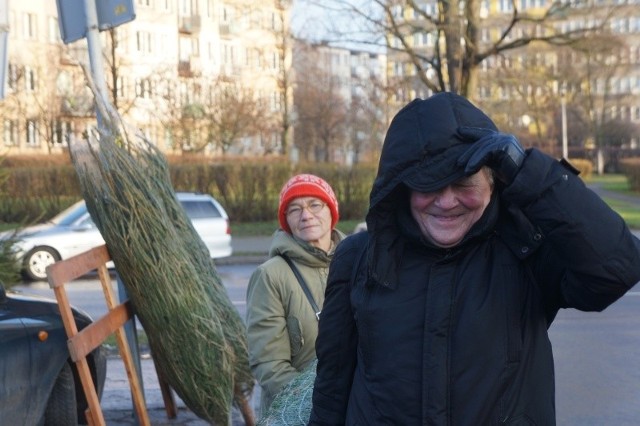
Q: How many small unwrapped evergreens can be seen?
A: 1